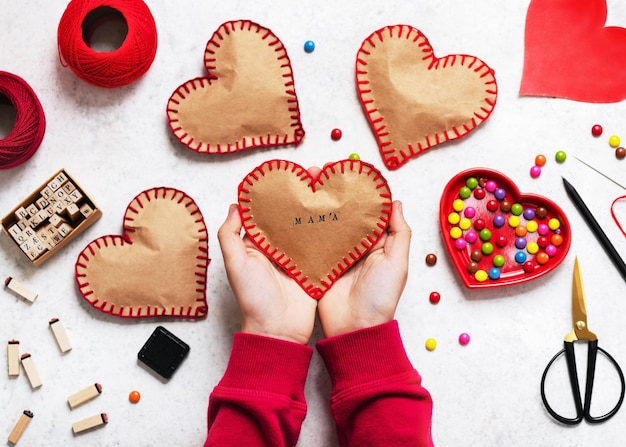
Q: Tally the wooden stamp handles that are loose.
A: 7